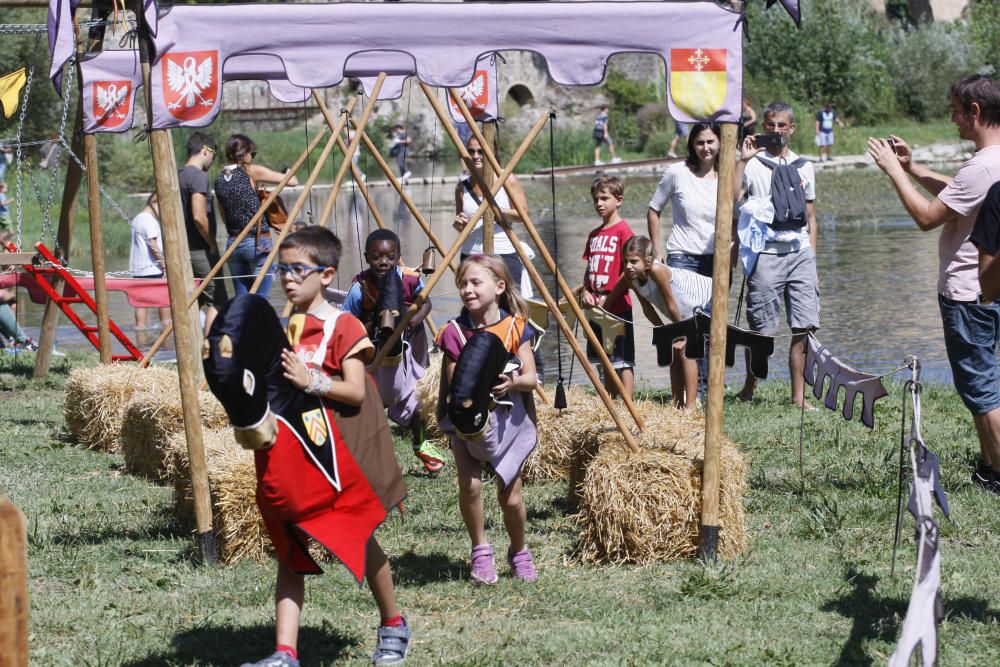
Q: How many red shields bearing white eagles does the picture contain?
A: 3